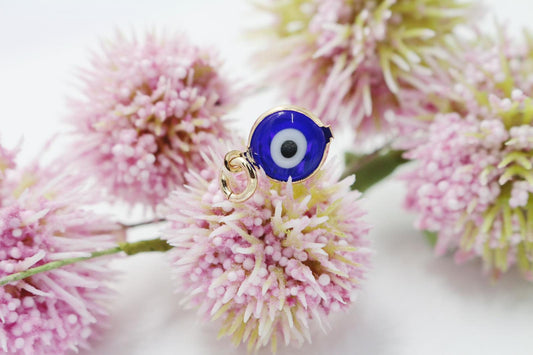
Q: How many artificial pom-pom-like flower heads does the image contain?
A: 5